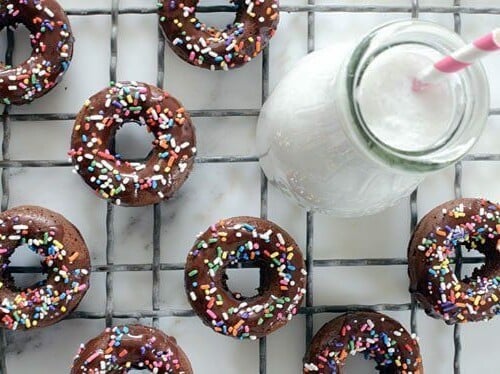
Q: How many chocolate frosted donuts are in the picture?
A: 8